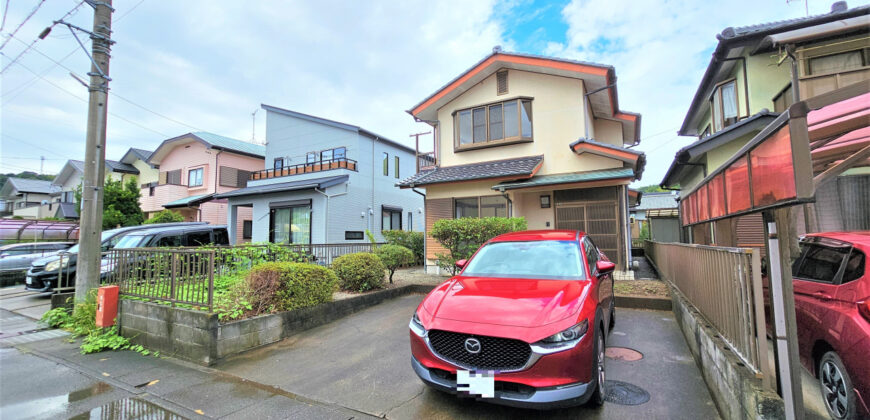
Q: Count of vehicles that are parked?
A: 5